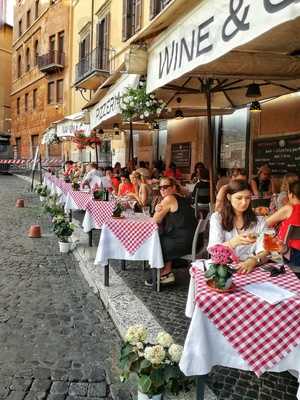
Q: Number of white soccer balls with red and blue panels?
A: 0